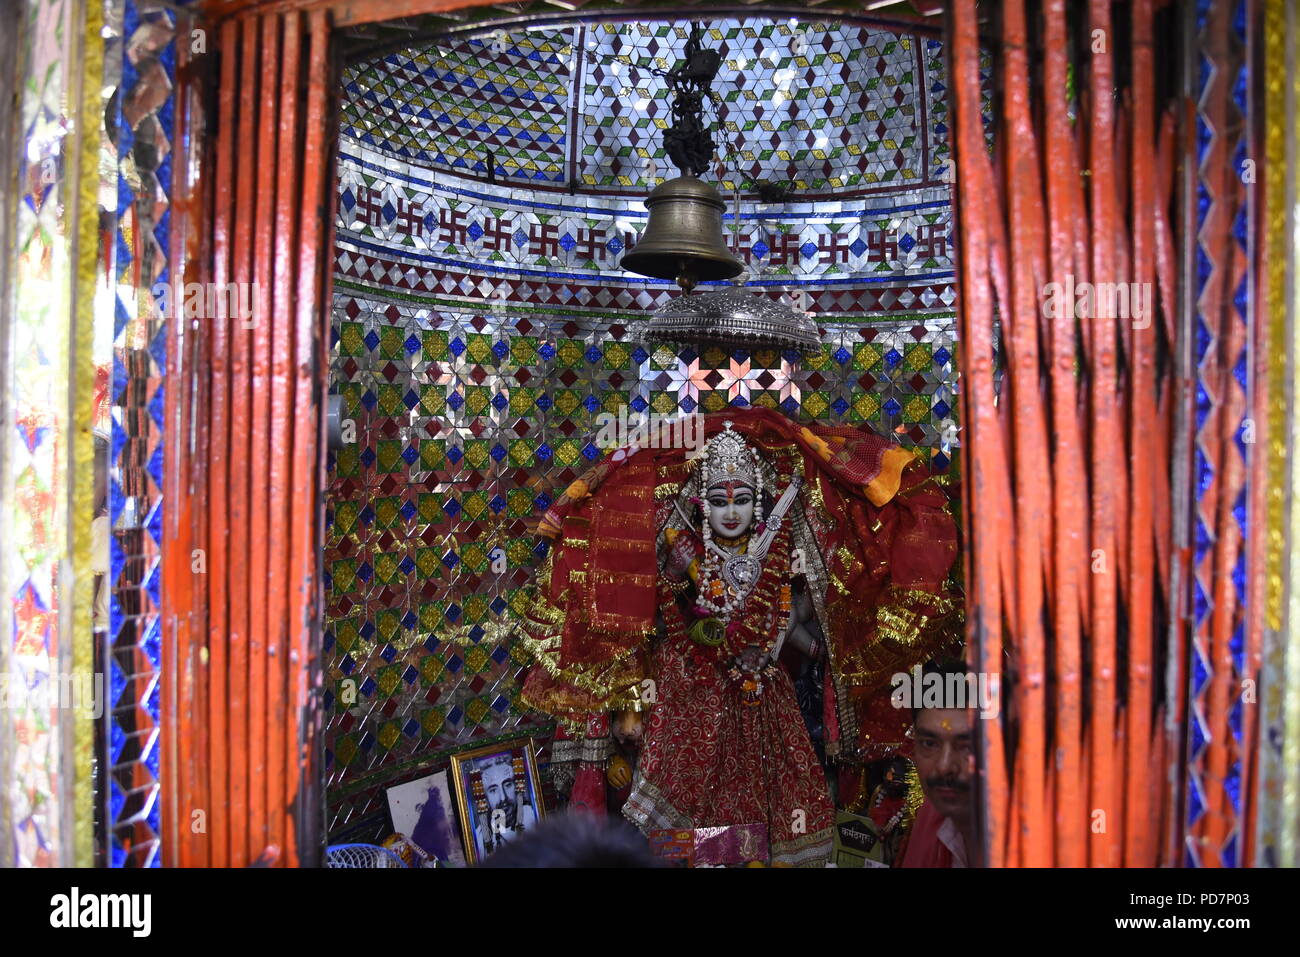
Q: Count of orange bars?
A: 10